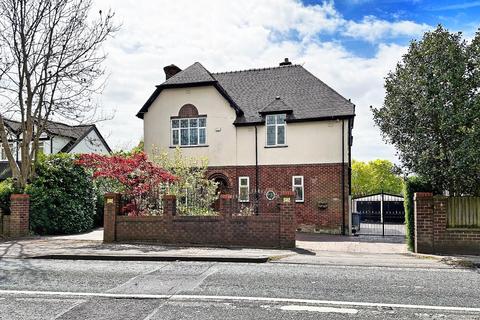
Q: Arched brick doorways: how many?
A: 1